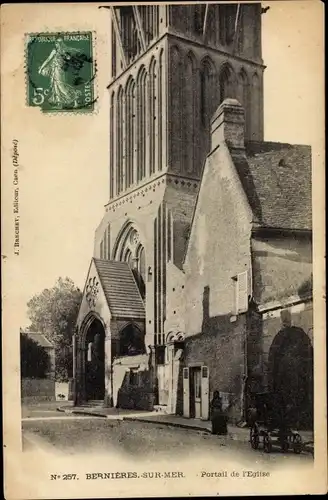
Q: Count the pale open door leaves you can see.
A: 2